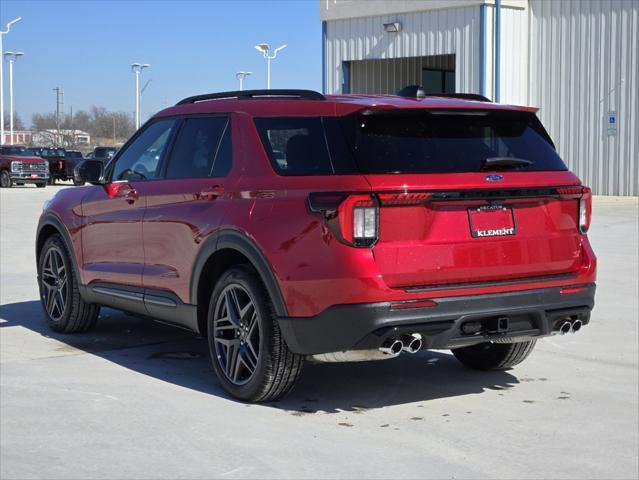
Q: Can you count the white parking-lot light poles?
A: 5